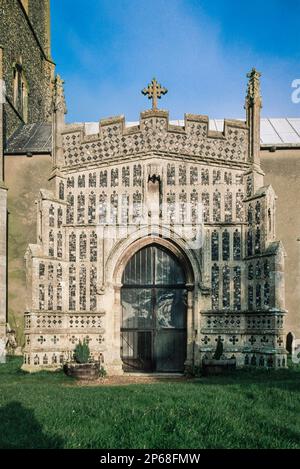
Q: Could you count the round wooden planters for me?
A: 2